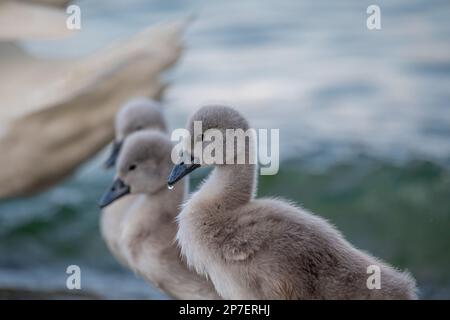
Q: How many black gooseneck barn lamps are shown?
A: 0